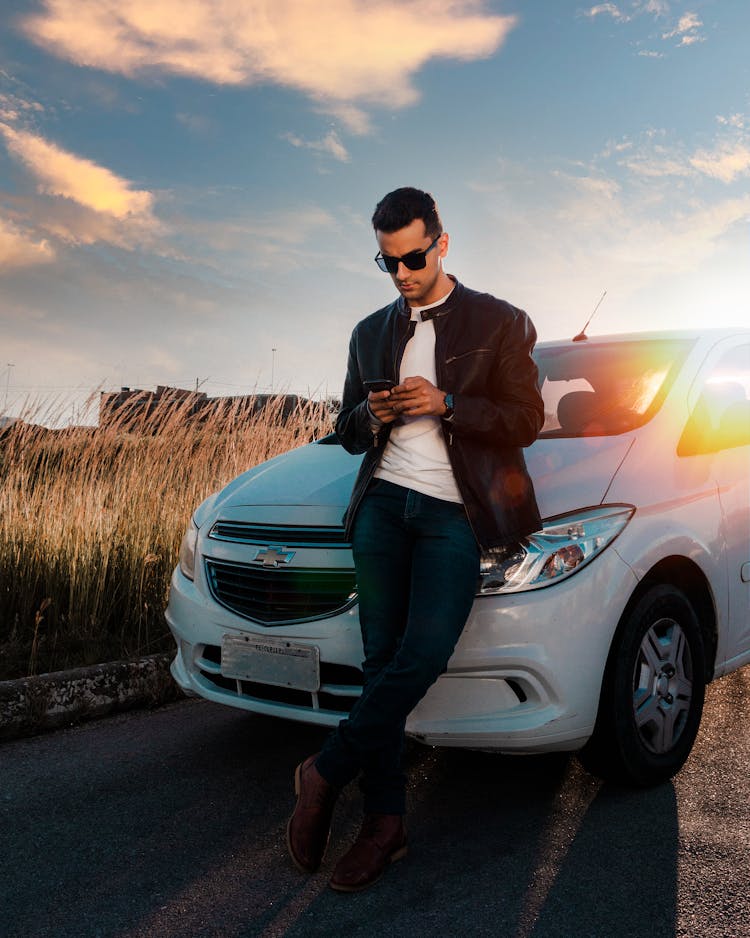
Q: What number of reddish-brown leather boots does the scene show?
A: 2